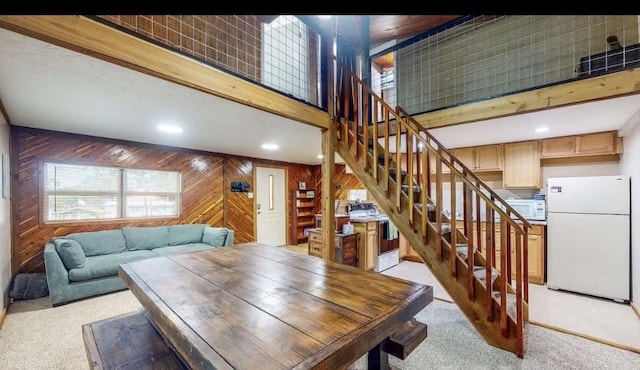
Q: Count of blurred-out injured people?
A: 0